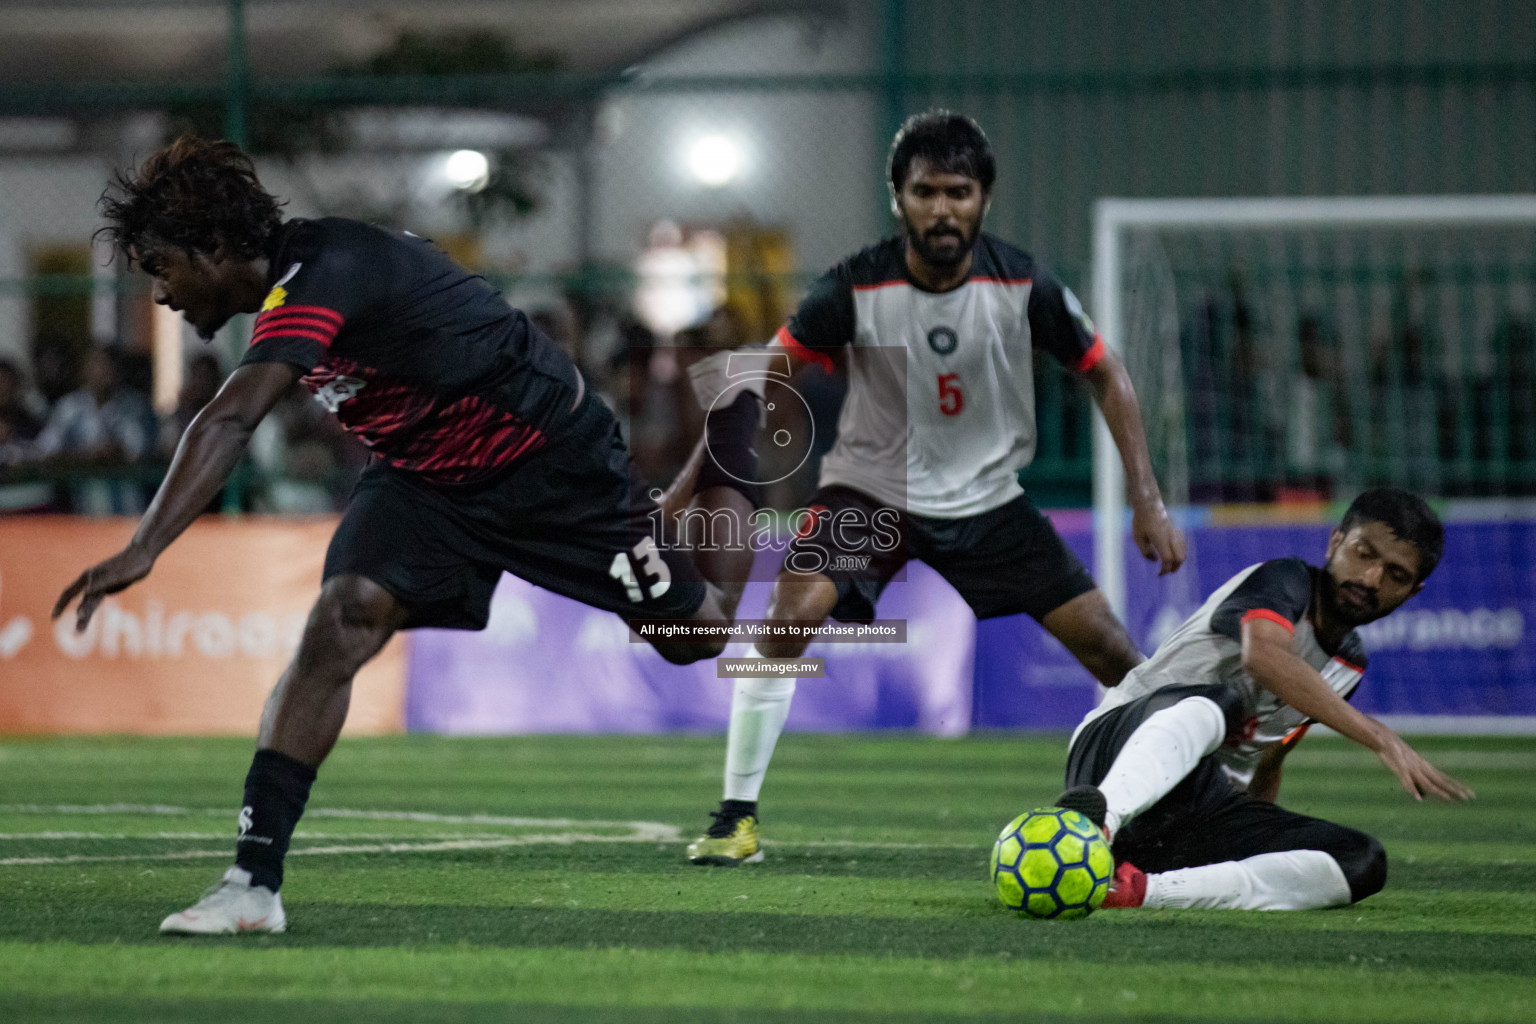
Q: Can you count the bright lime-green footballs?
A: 1